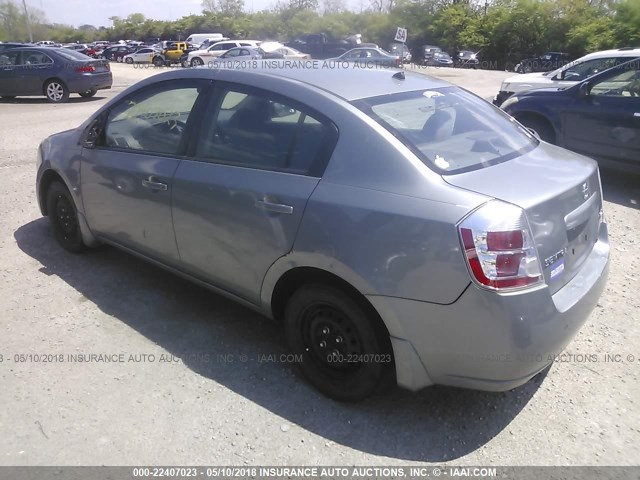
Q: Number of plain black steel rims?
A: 2